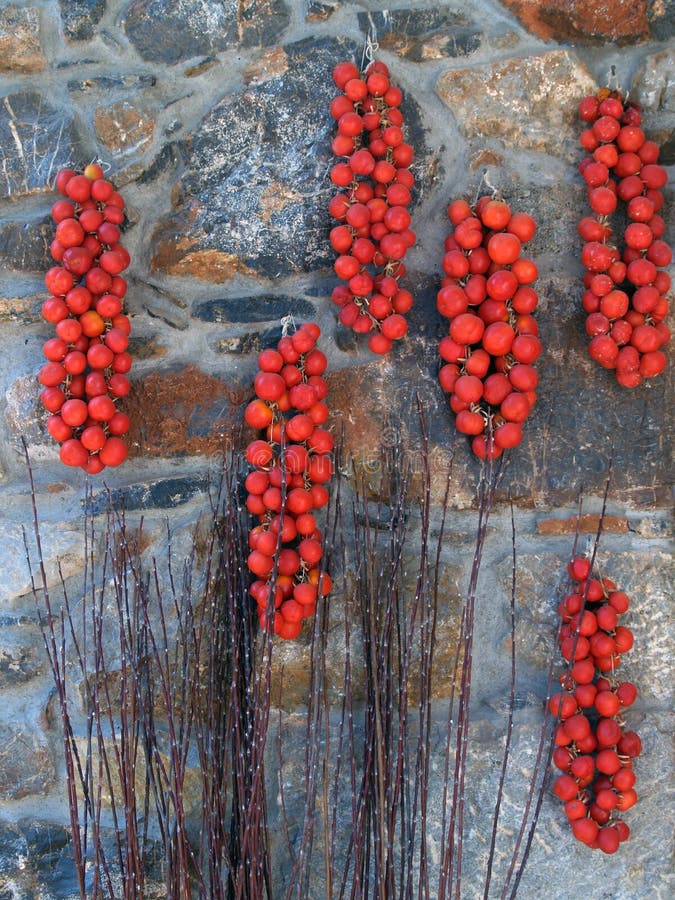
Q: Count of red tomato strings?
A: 6